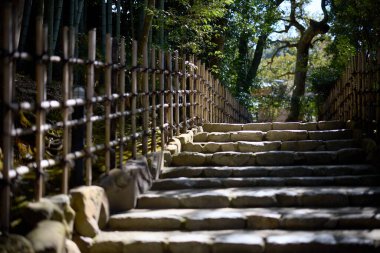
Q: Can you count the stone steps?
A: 9